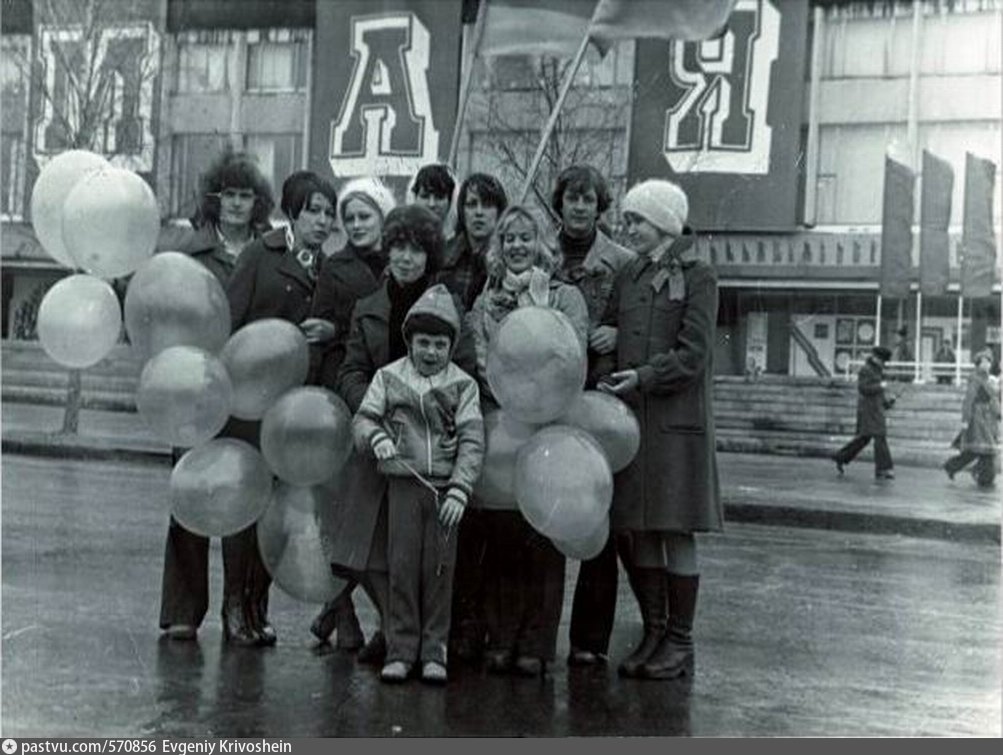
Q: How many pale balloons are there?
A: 3